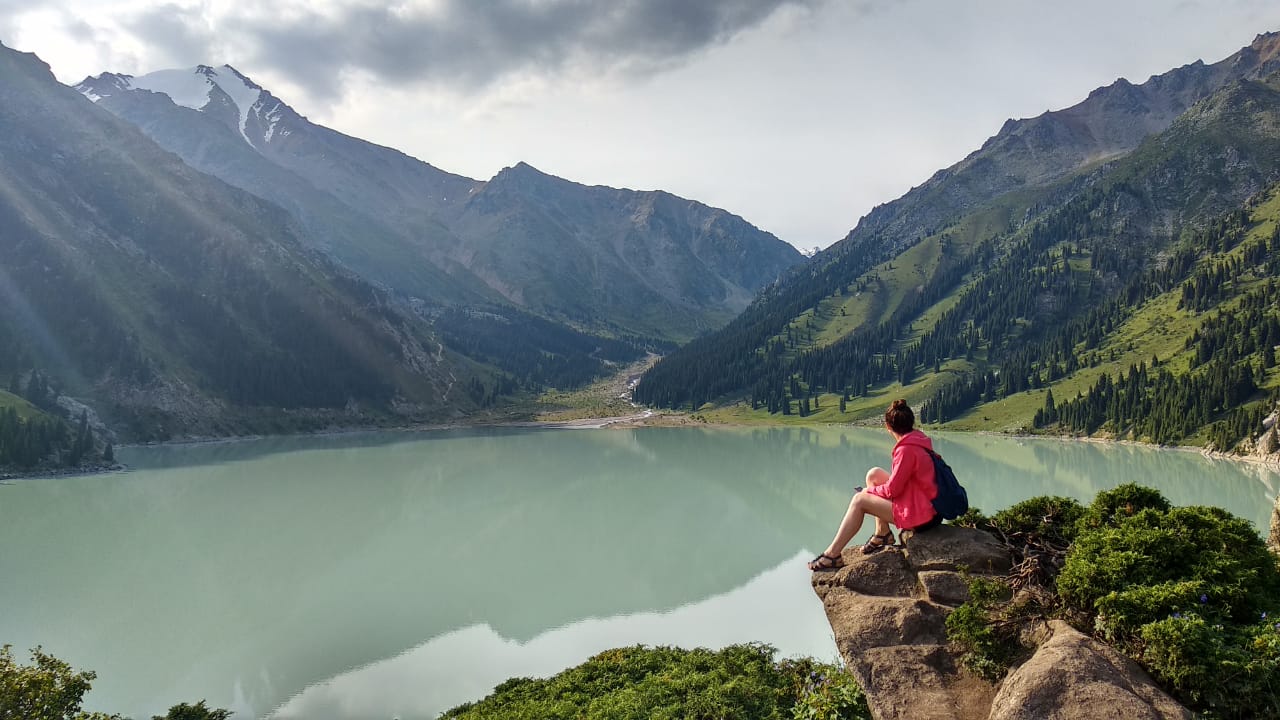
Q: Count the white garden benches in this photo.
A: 0